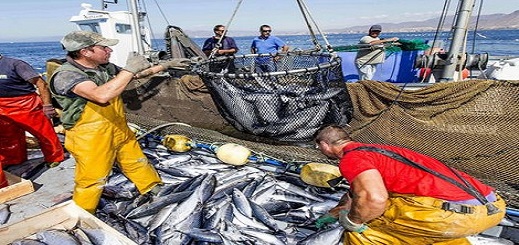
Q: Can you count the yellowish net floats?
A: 3